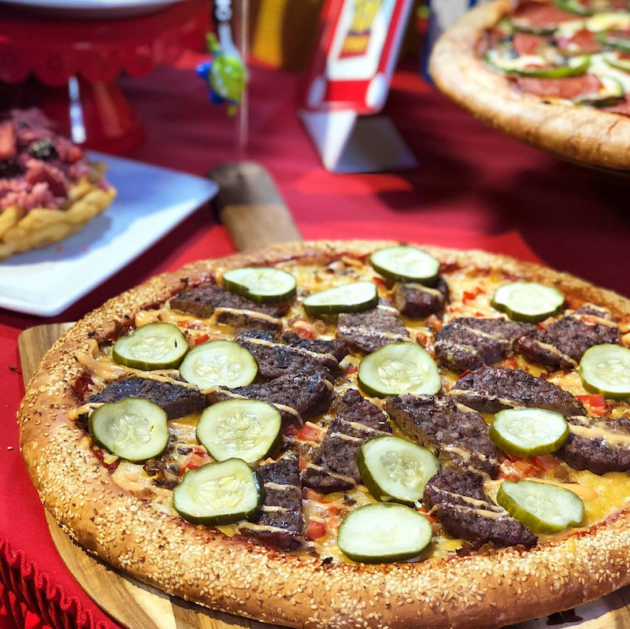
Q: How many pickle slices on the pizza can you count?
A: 15